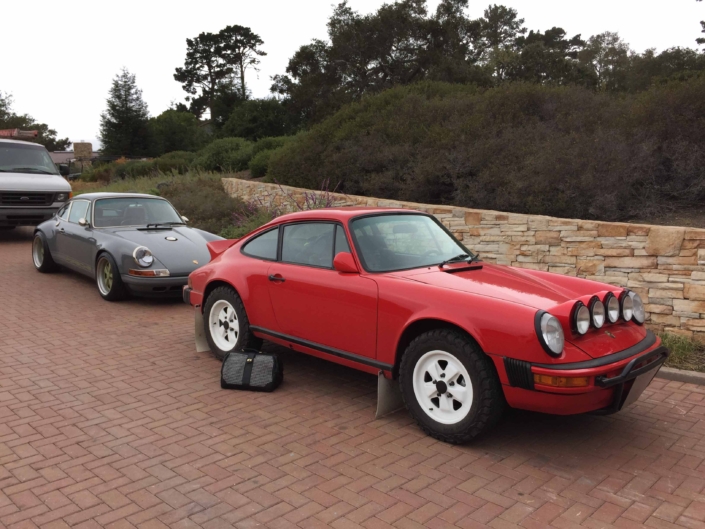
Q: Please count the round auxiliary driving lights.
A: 4